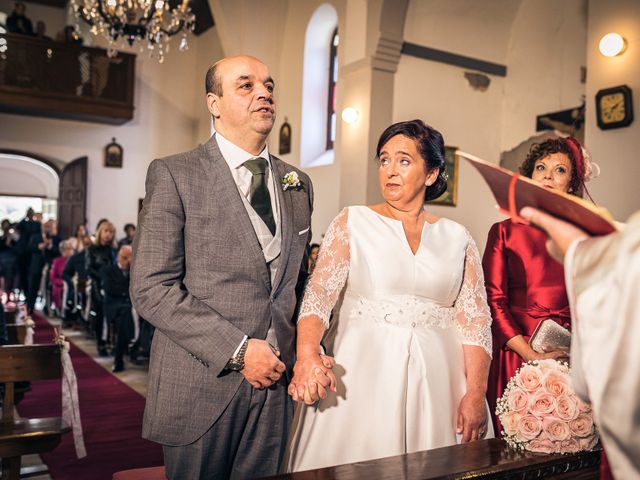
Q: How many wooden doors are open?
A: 1